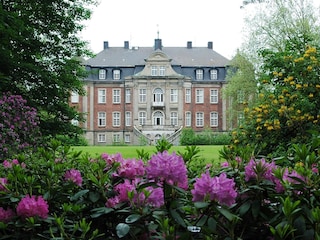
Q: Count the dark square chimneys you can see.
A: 5